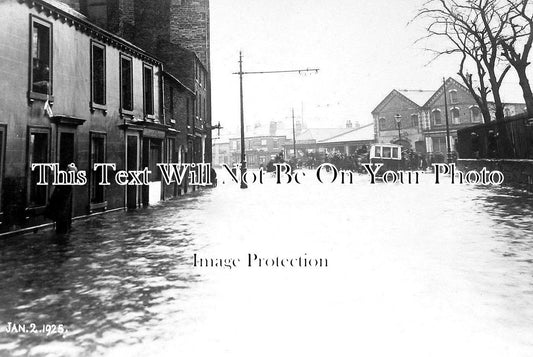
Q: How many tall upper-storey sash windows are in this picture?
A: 4